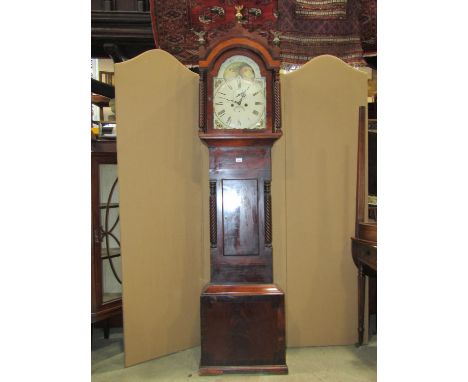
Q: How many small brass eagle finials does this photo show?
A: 3